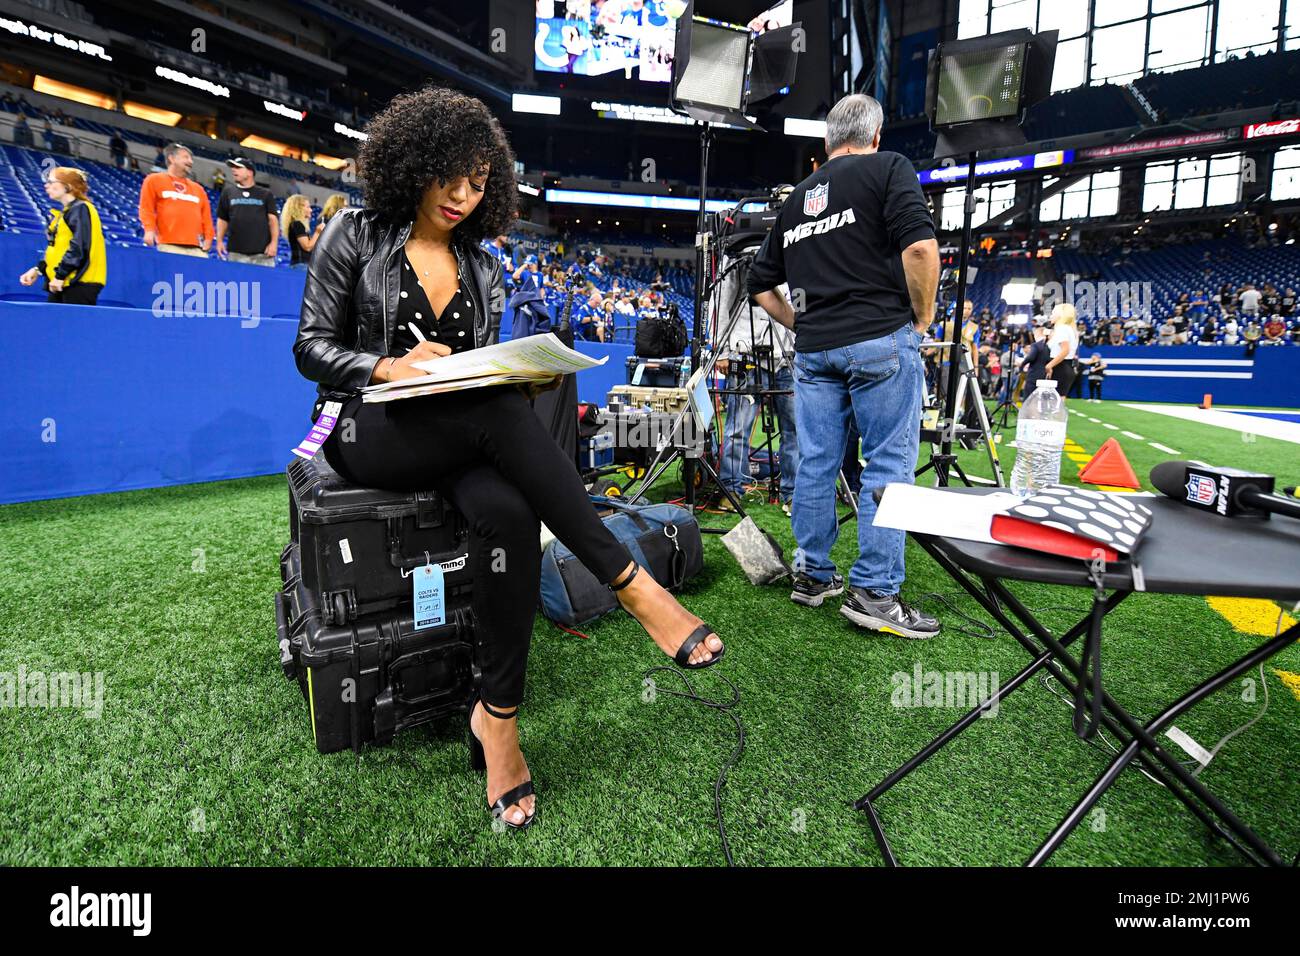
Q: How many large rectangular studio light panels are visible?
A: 2